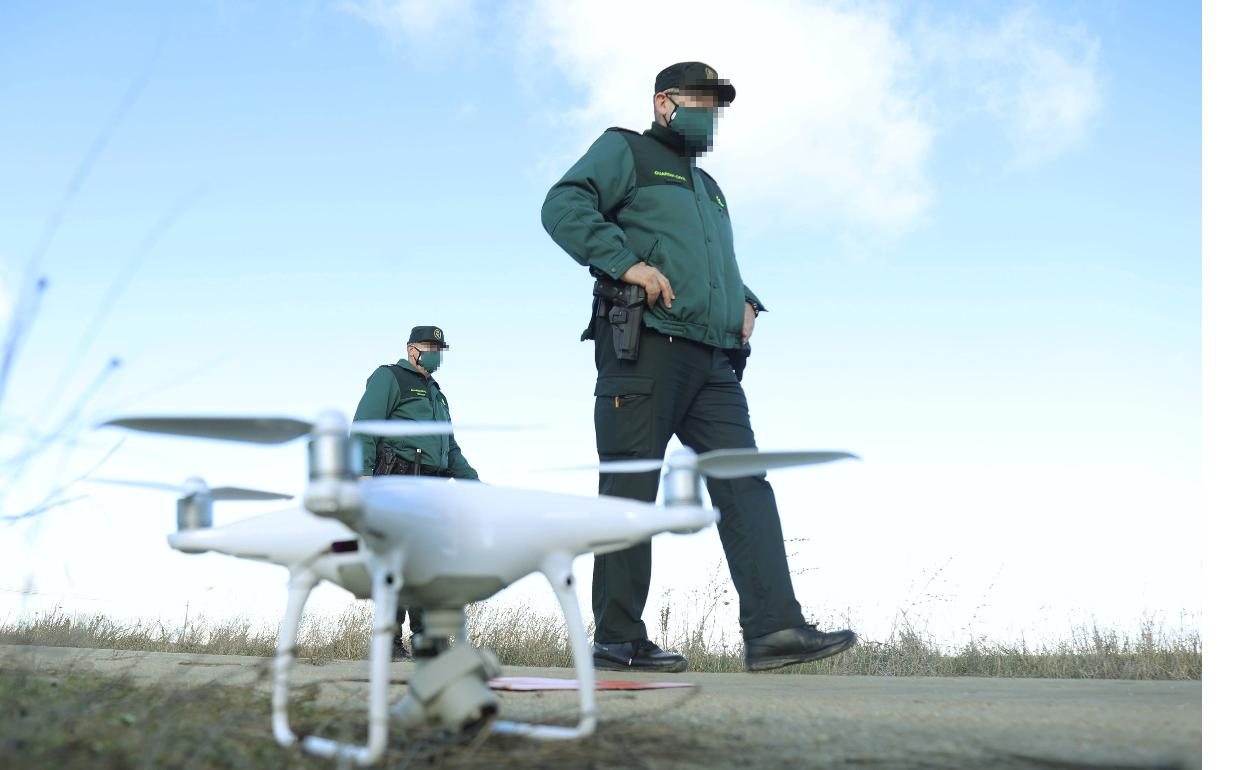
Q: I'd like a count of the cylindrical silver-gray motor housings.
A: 3